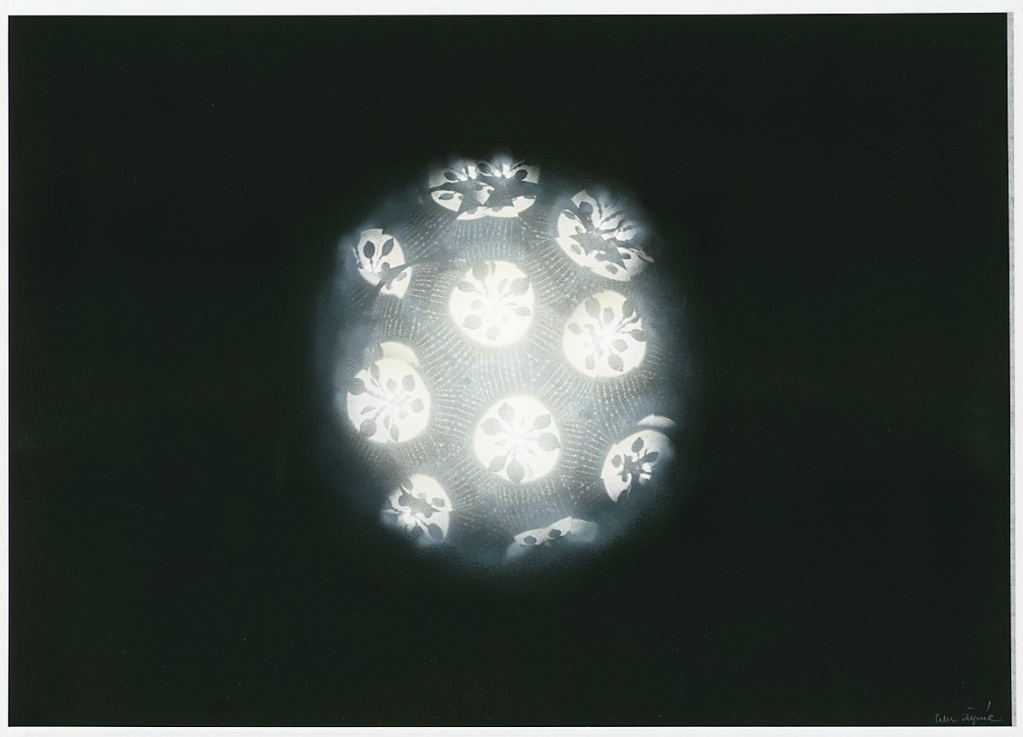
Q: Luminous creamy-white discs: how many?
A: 10